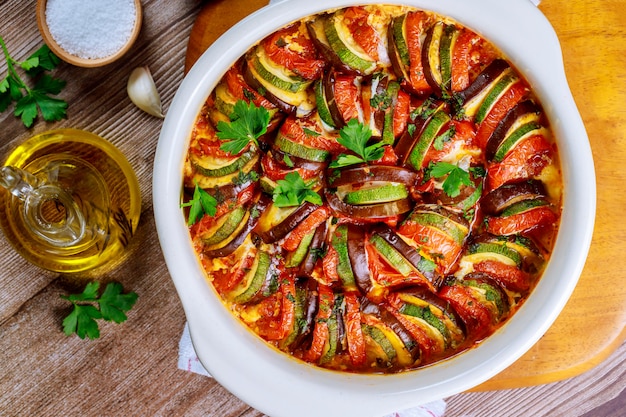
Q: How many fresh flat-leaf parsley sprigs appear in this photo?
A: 7